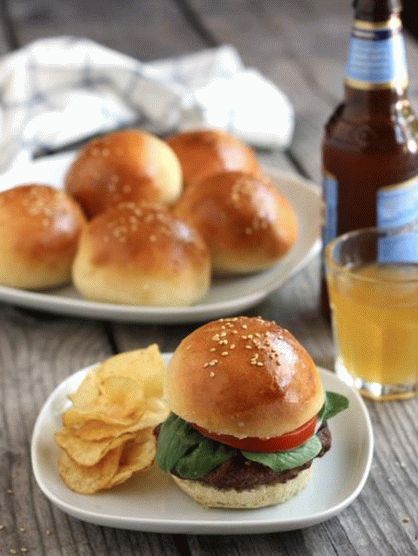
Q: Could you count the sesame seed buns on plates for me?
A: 6